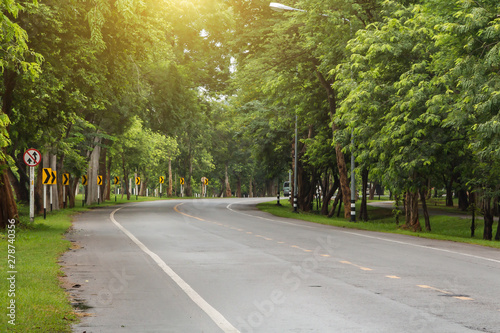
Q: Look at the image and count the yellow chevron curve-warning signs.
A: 10